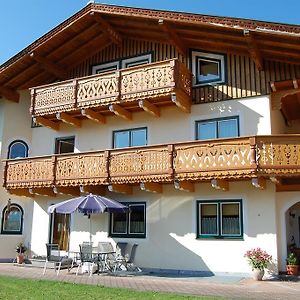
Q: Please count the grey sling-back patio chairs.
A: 6